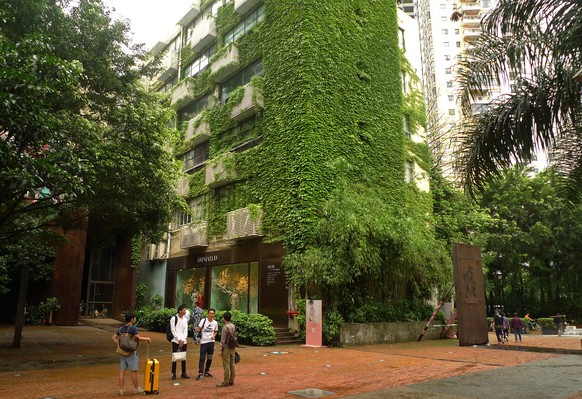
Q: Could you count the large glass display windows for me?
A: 2